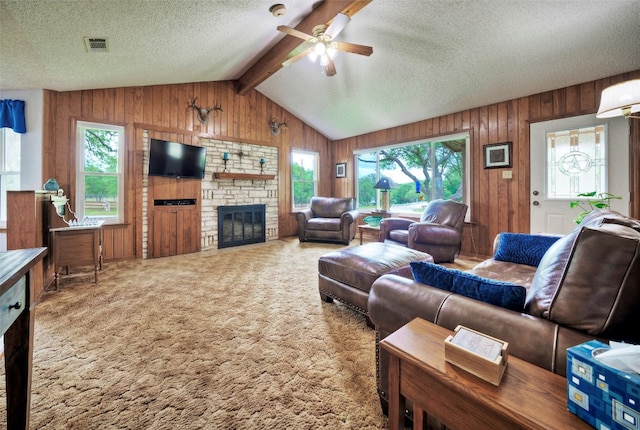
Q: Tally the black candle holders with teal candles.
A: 2